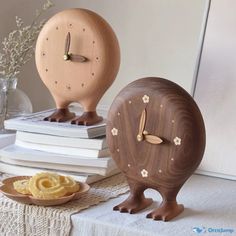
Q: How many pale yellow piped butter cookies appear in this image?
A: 3